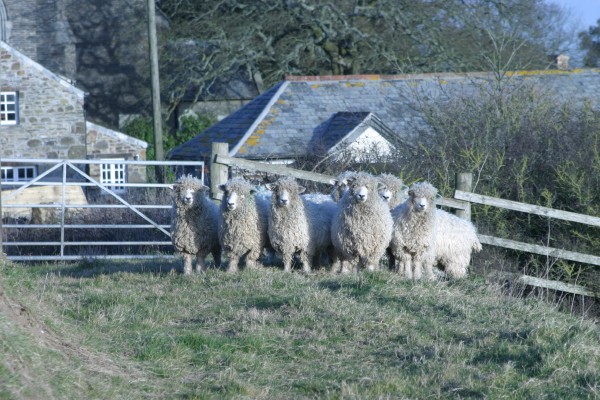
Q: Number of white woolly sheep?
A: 7